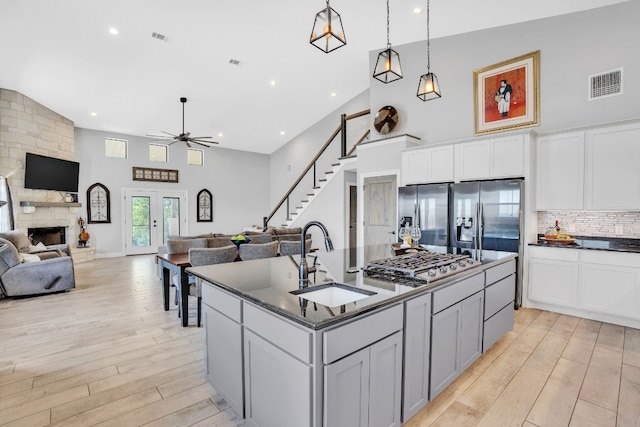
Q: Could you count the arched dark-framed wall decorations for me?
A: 2